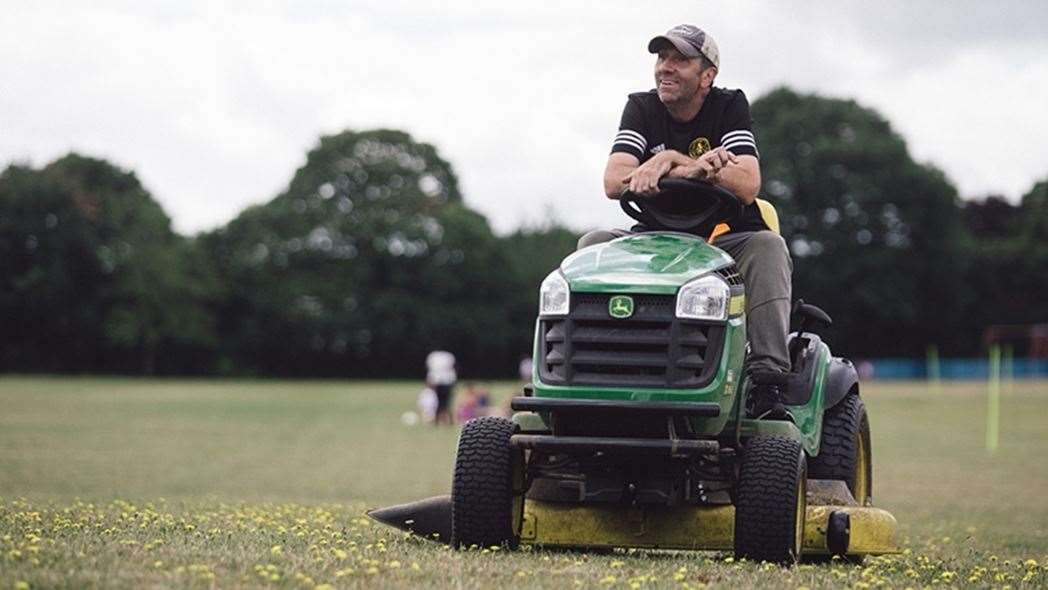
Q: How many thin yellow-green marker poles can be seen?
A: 3